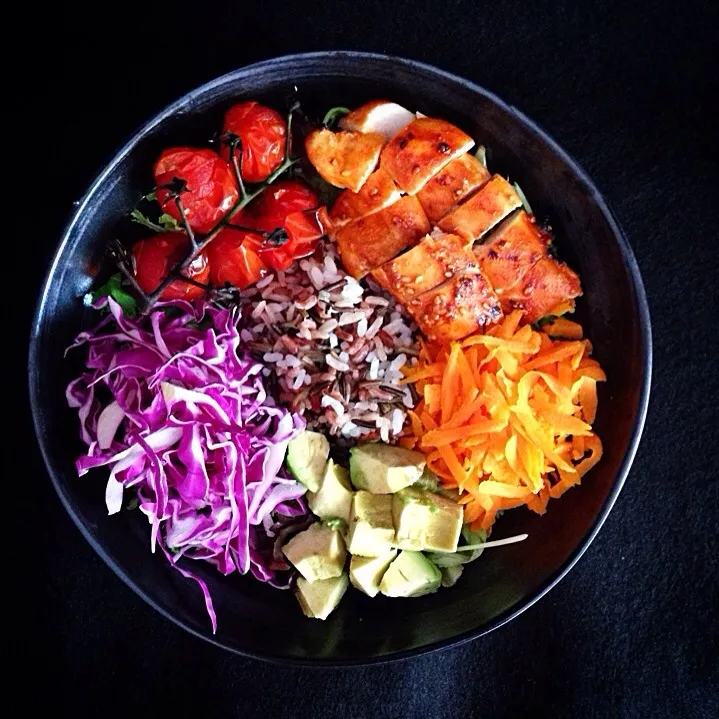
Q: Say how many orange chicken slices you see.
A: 11